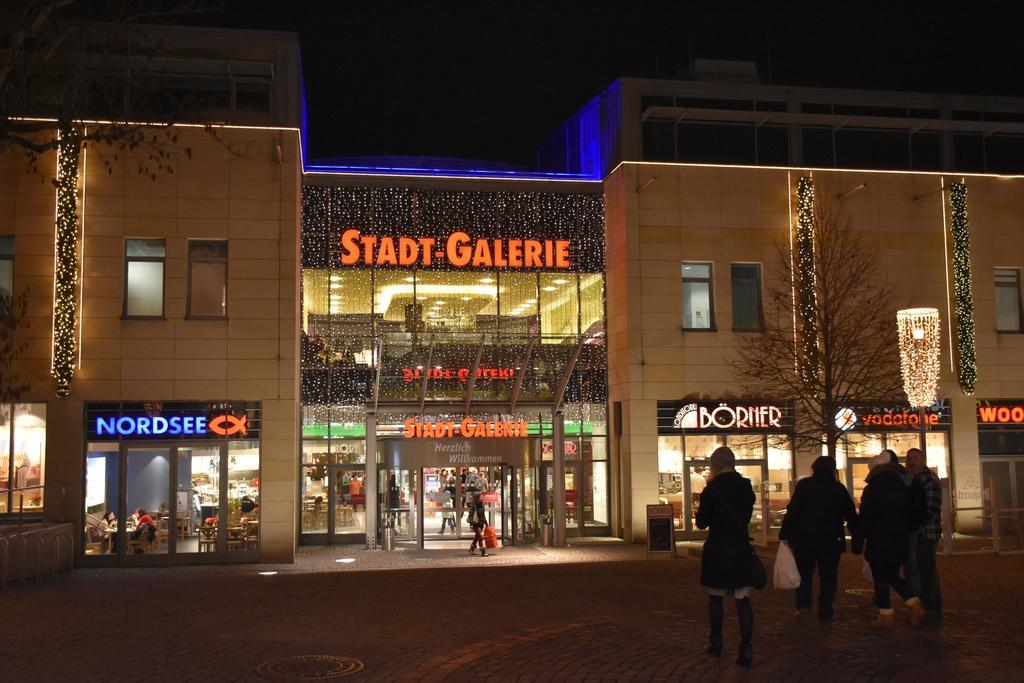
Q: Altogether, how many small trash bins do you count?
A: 2